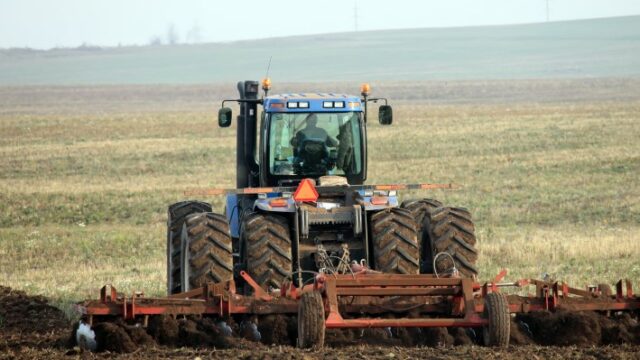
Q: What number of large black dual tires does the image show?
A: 6